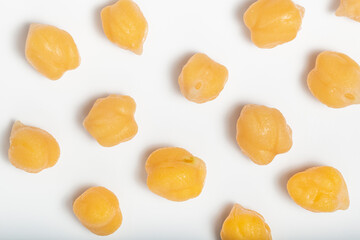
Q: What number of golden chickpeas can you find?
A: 13